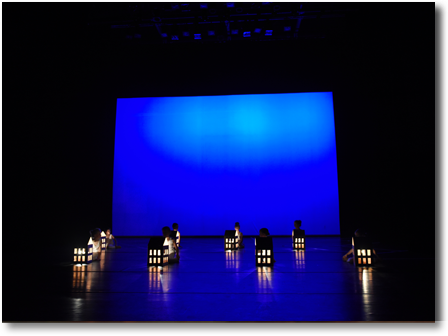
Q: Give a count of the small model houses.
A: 8